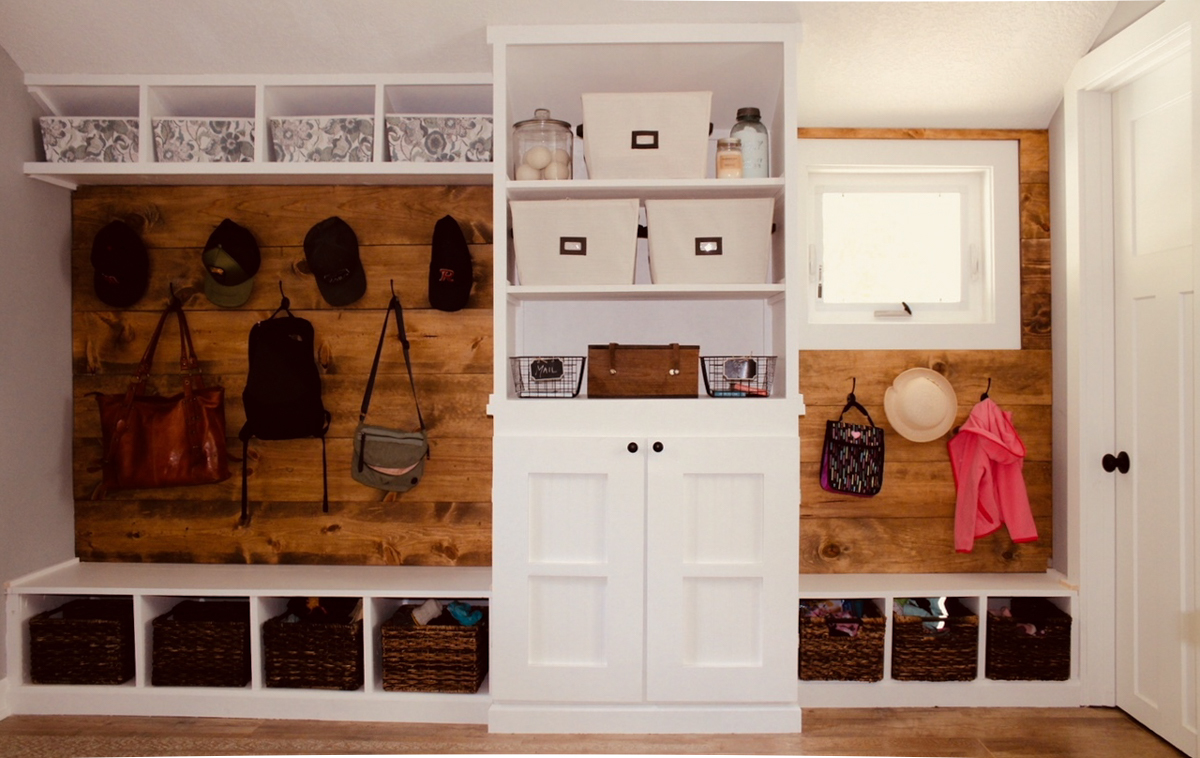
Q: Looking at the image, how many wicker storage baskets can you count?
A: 7